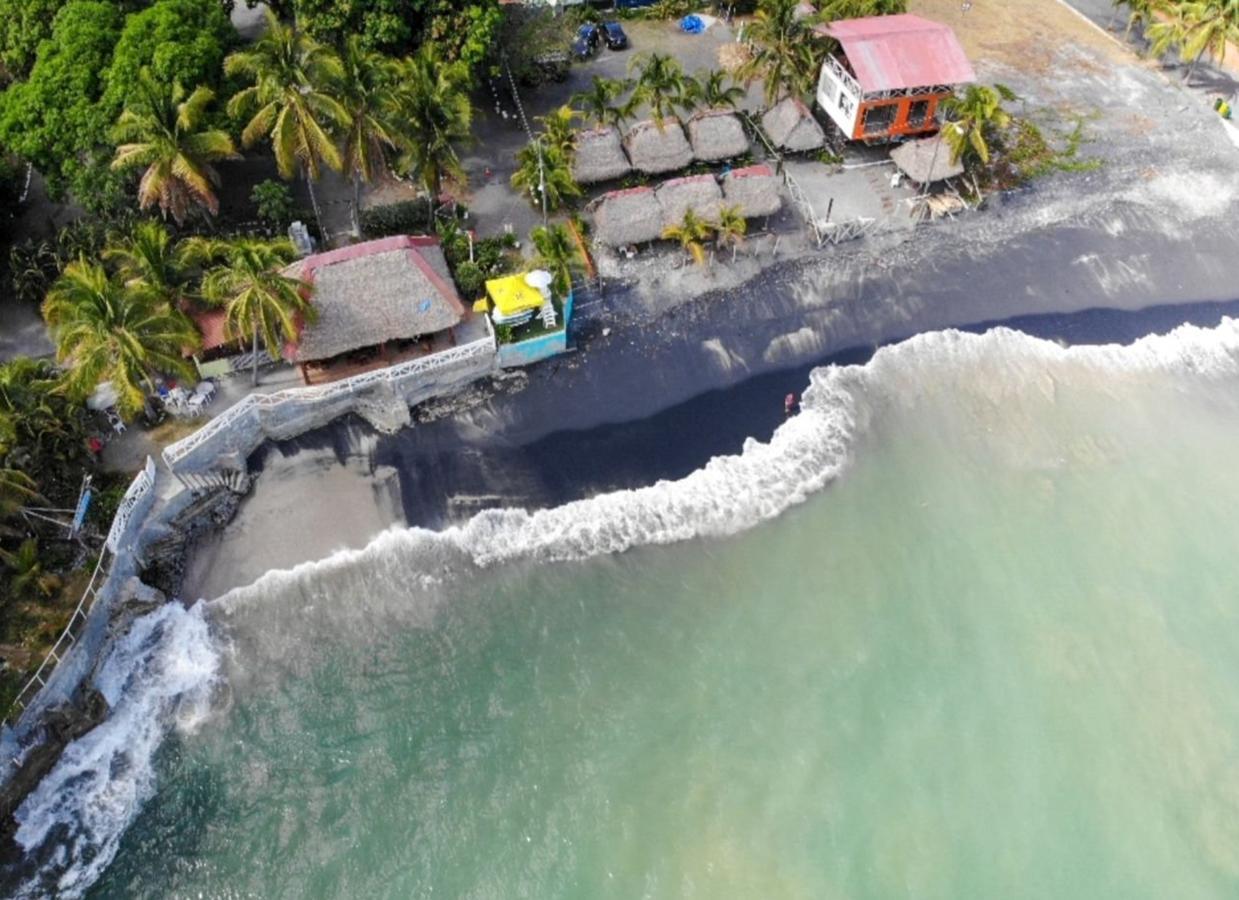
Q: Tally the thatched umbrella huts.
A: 8